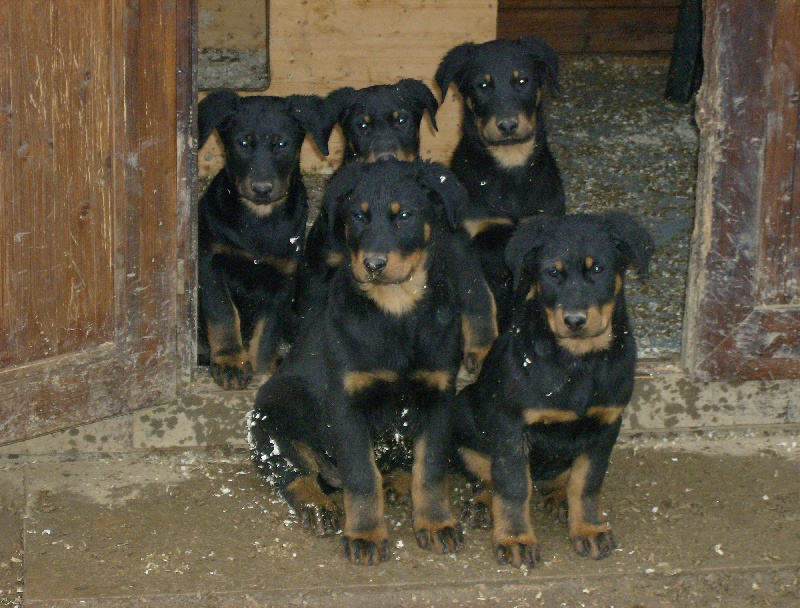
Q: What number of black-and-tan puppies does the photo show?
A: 5